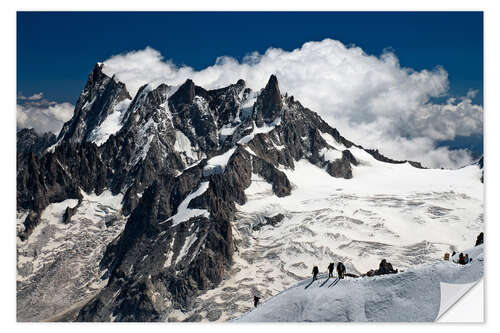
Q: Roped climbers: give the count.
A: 4